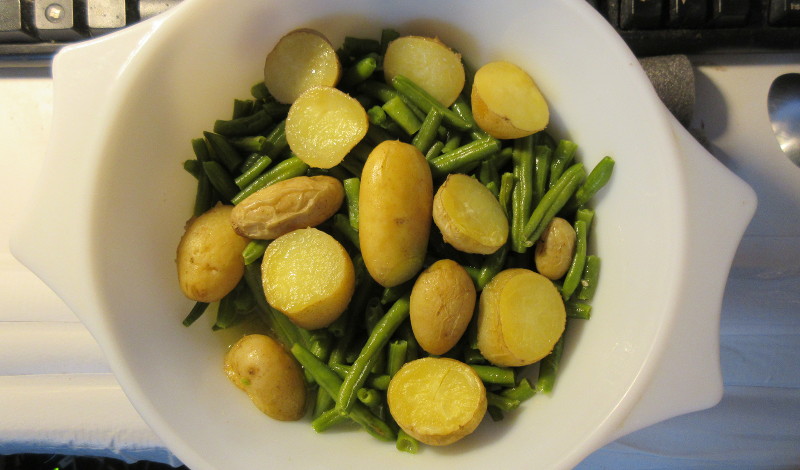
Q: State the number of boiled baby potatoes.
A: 14